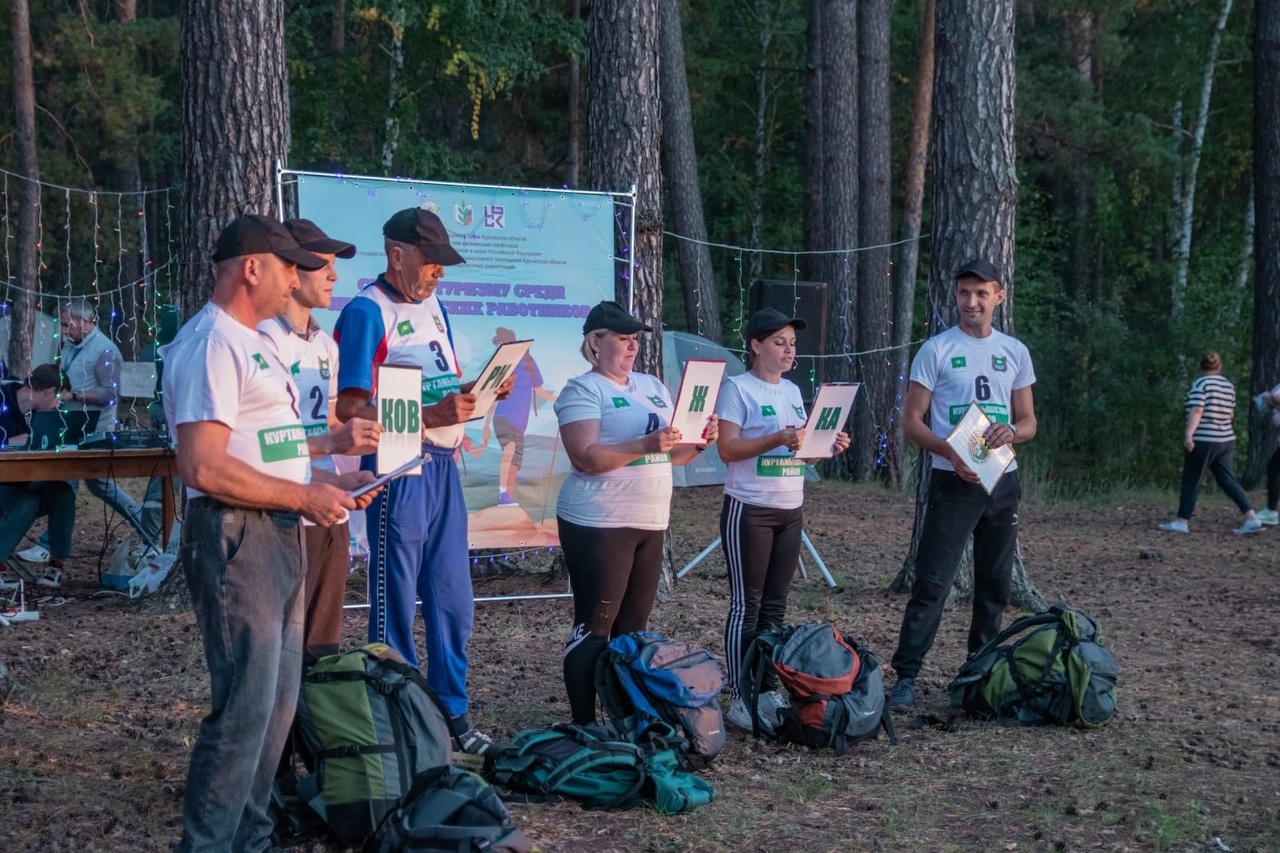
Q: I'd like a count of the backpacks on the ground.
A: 6